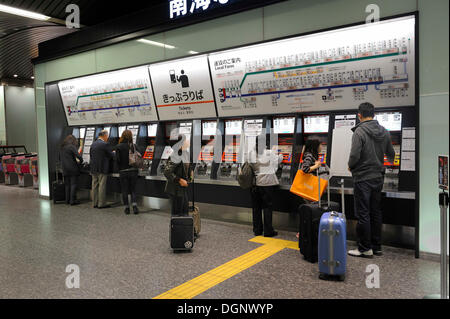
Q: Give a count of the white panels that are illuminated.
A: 3